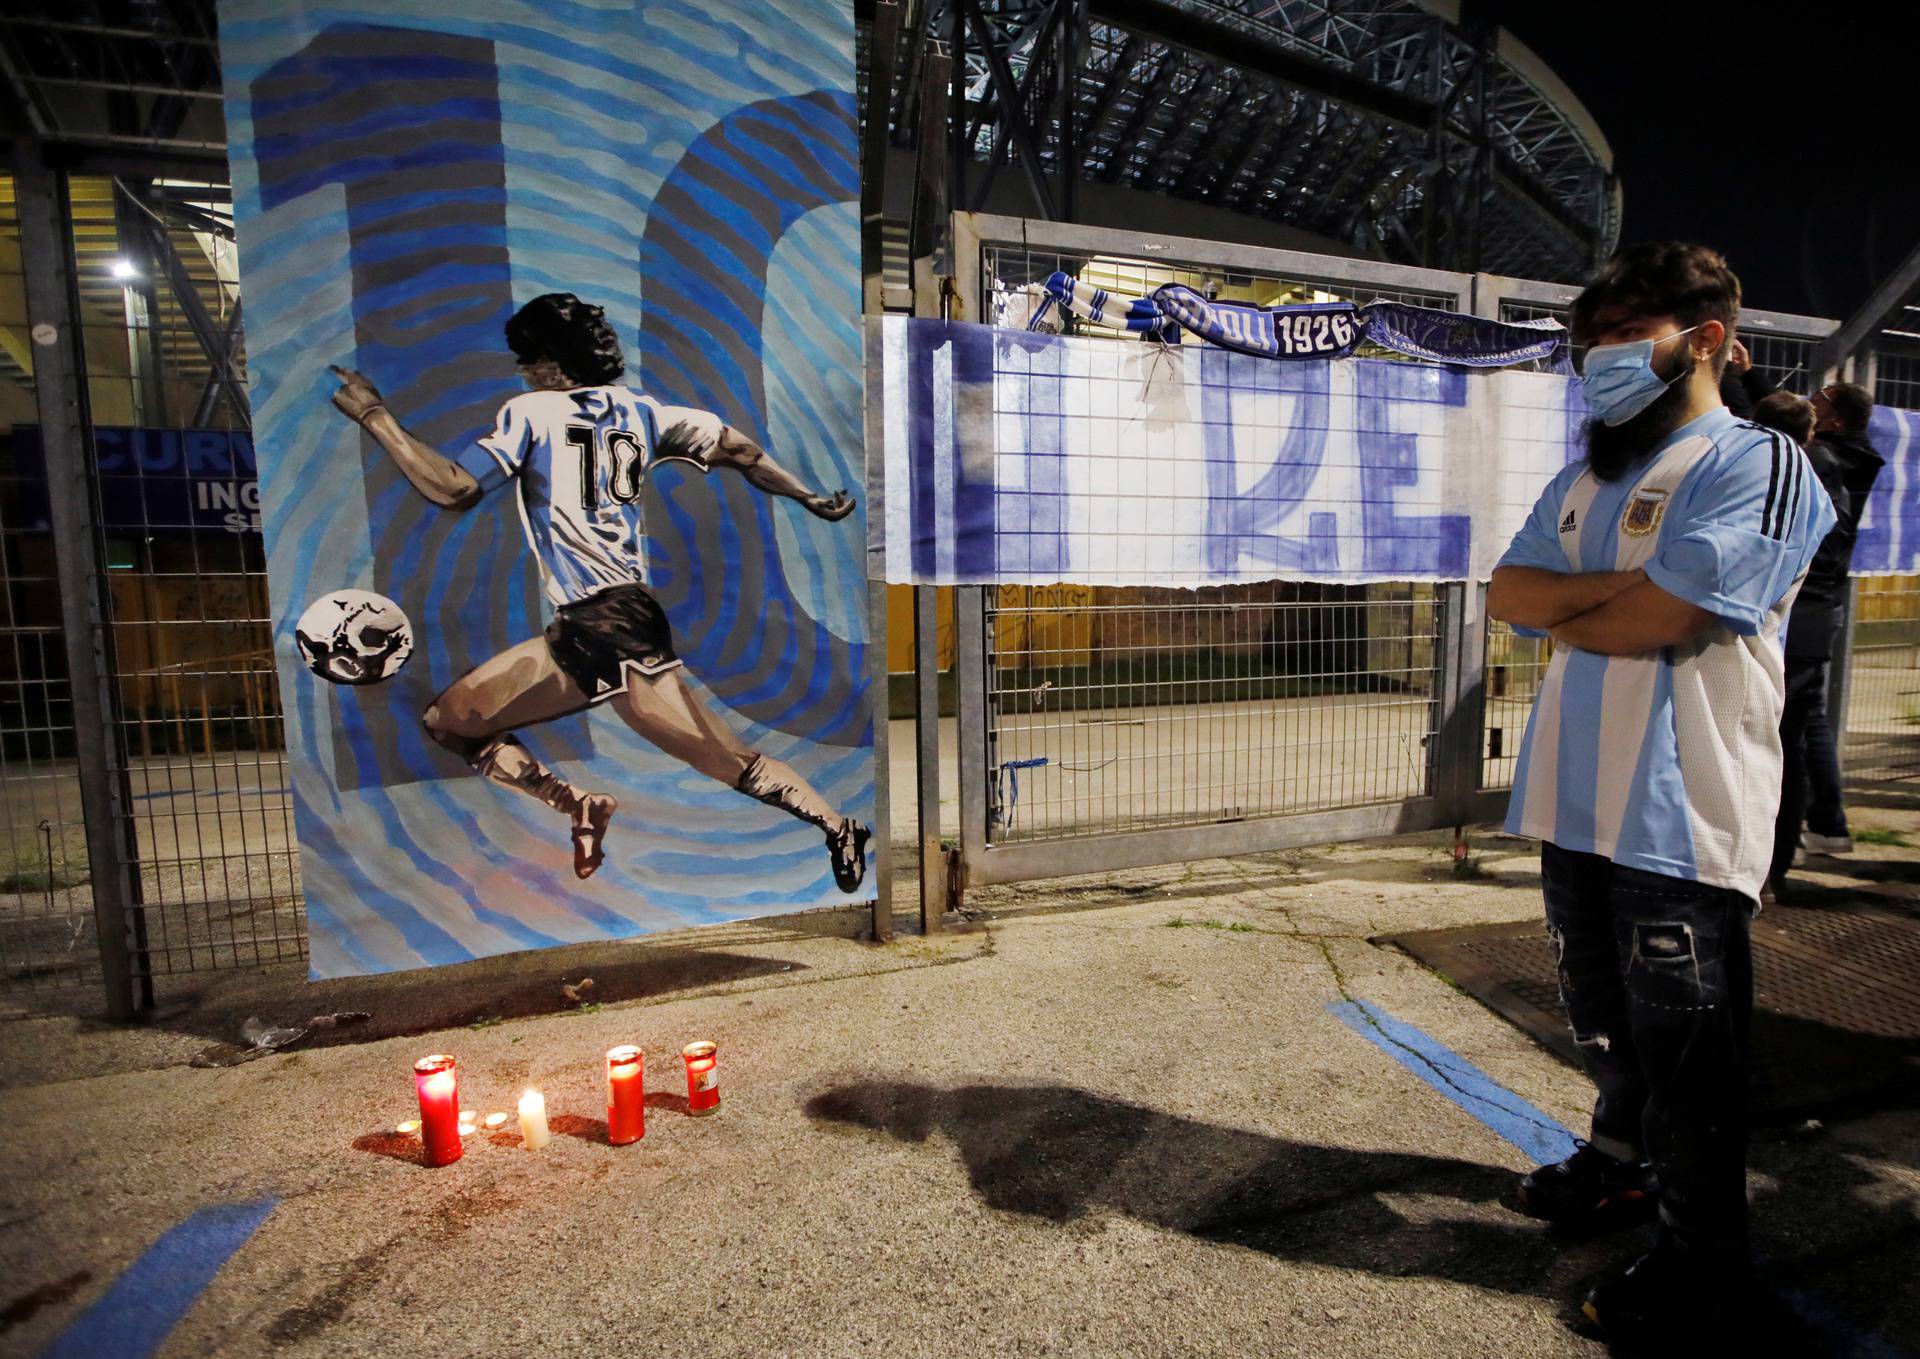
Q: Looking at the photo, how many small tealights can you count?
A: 4